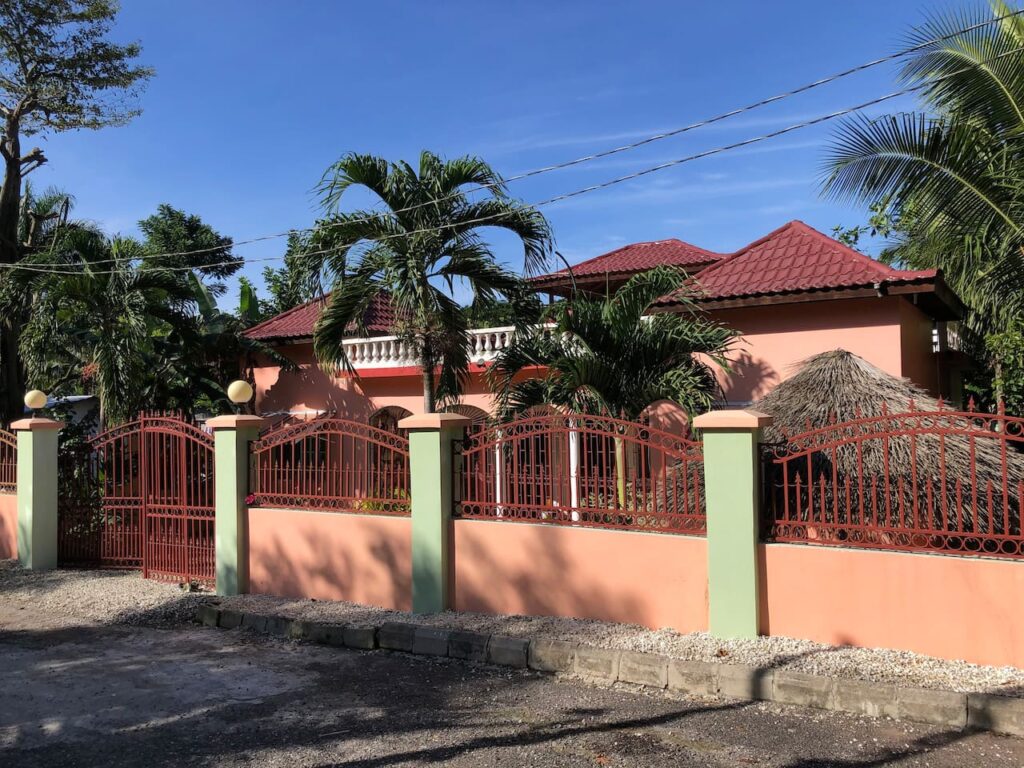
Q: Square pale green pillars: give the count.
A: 4